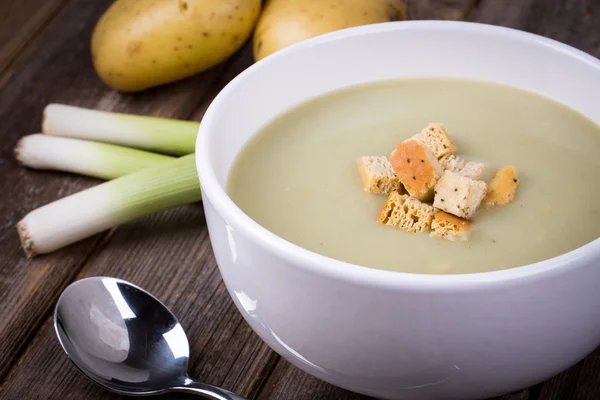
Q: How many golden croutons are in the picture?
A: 8